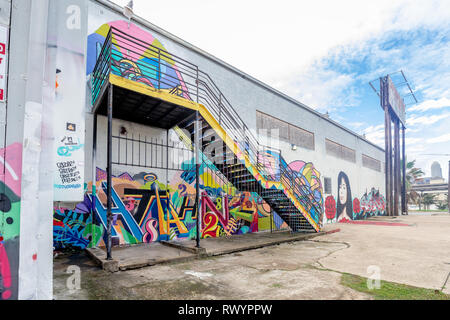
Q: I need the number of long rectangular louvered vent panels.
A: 3